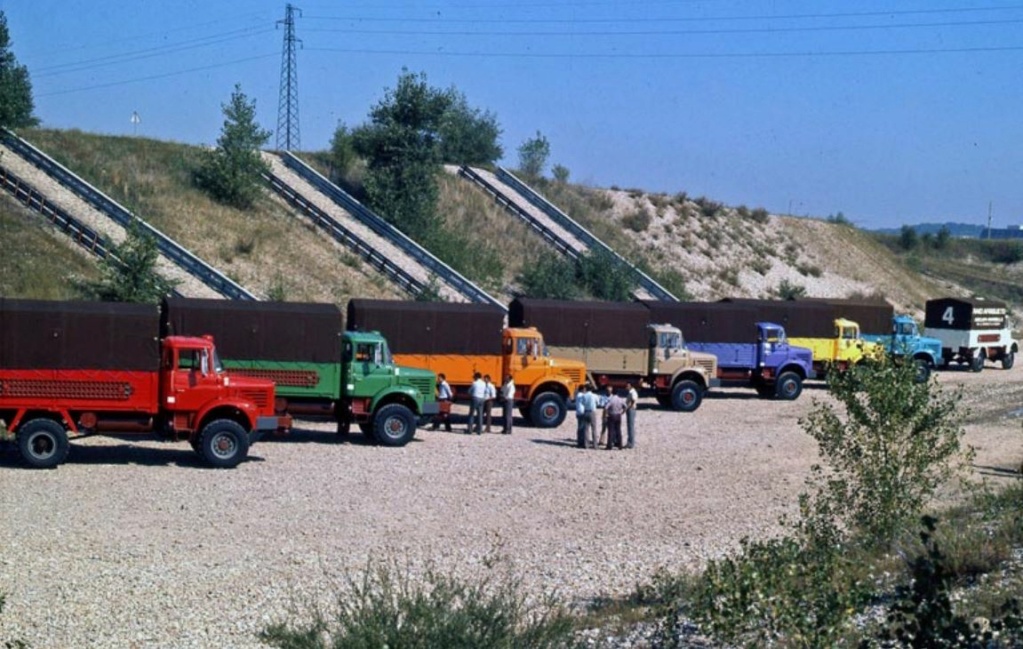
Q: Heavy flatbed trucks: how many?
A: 8